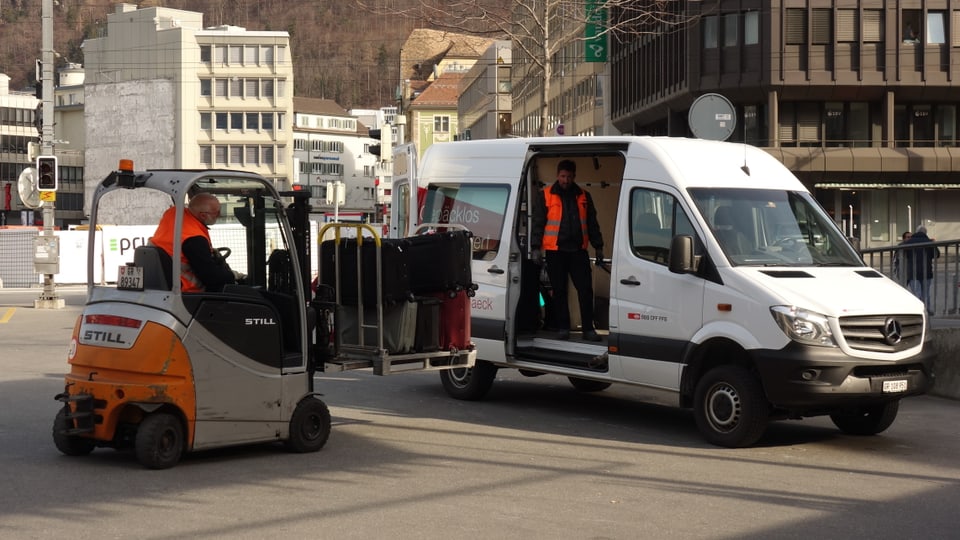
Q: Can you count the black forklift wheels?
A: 3